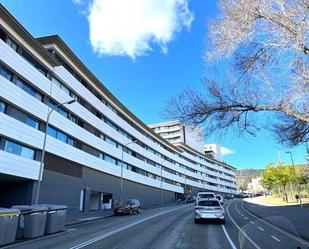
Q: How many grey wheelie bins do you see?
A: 3